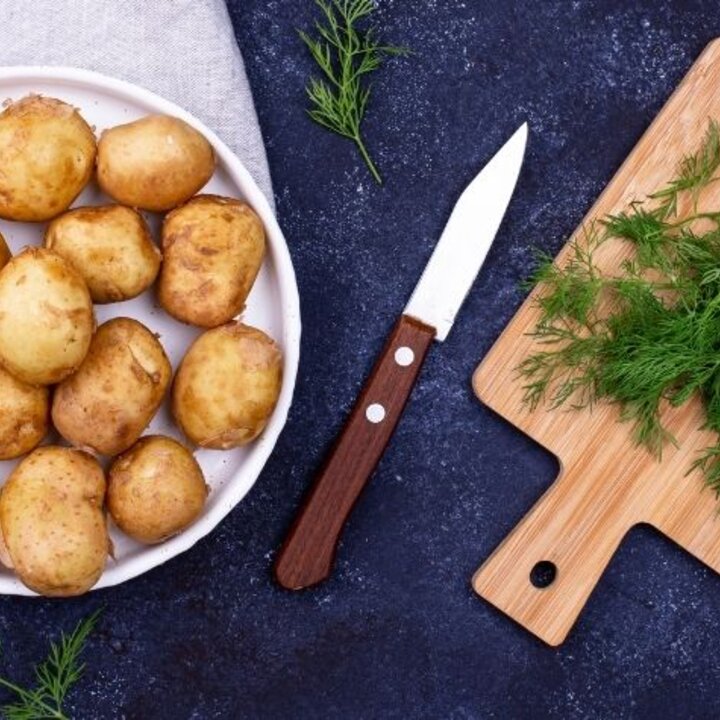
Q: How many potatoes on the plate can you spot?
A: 11